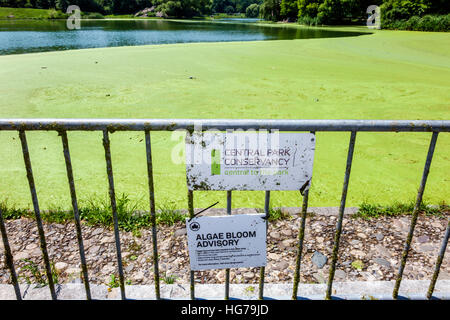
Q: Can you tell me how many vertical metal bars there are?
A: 12